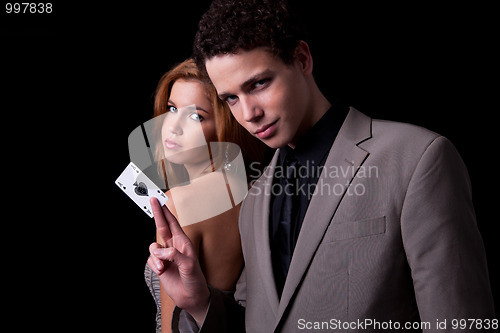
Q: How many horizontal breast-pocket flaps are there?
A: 1